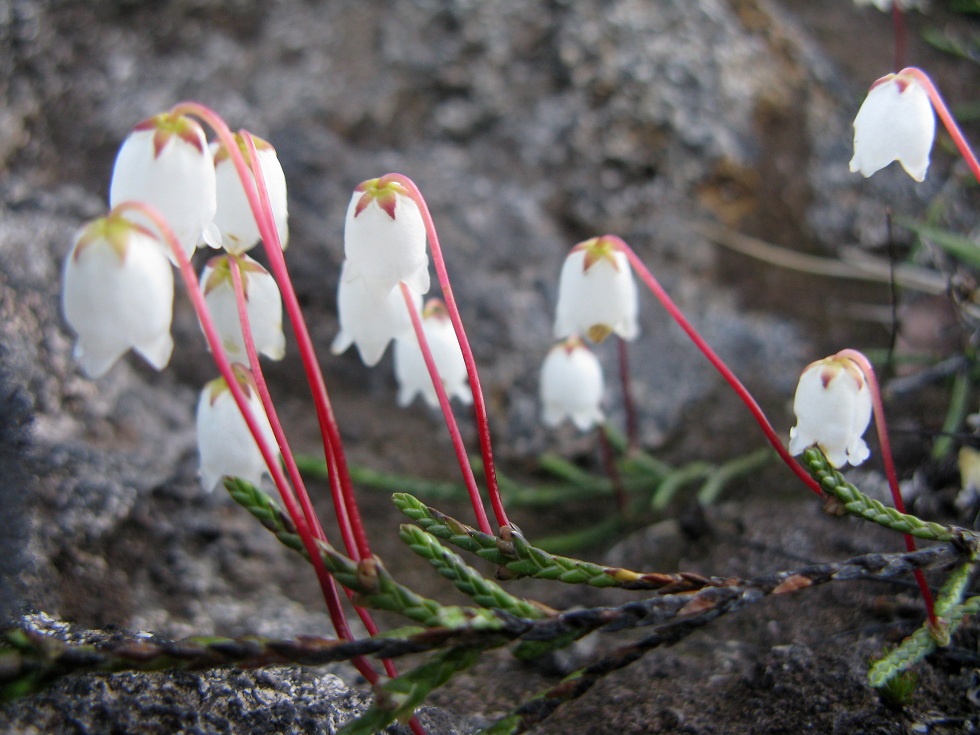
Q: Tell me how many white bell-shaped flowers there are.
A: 12